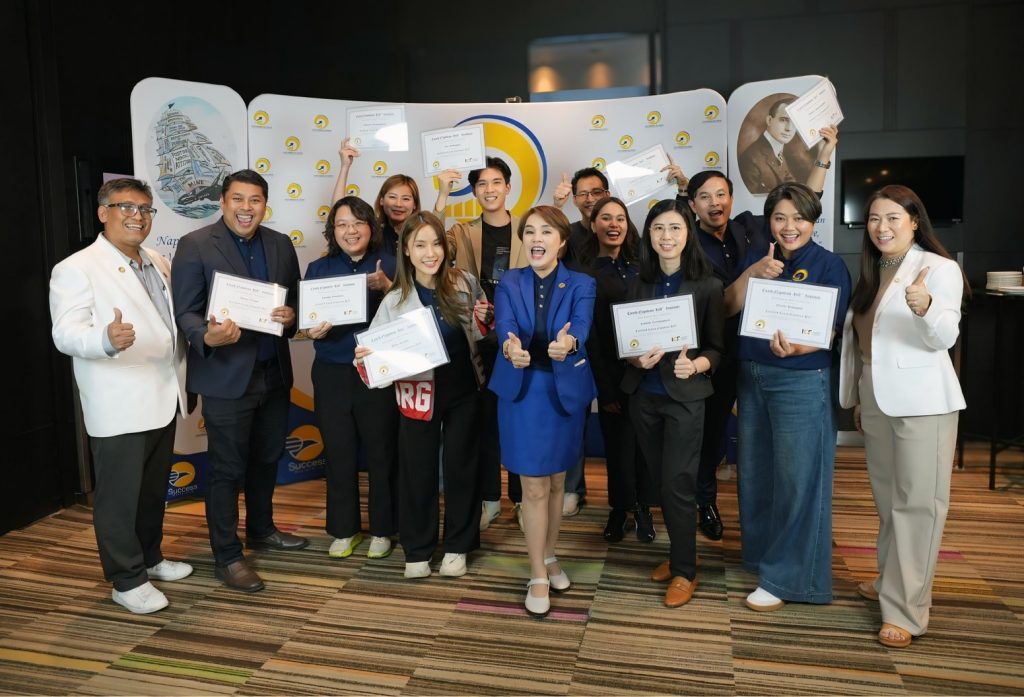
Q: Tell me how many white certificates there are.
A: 9